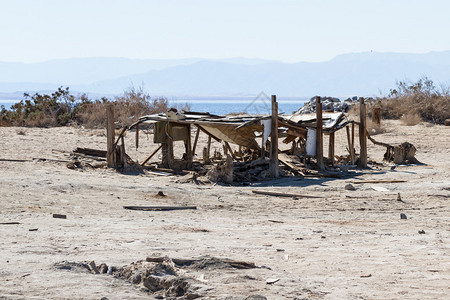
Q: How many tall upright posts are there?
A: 4